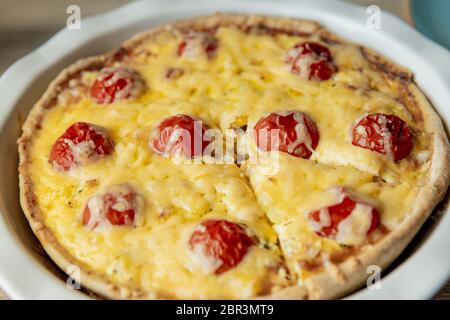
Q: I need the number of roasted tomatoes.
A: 10